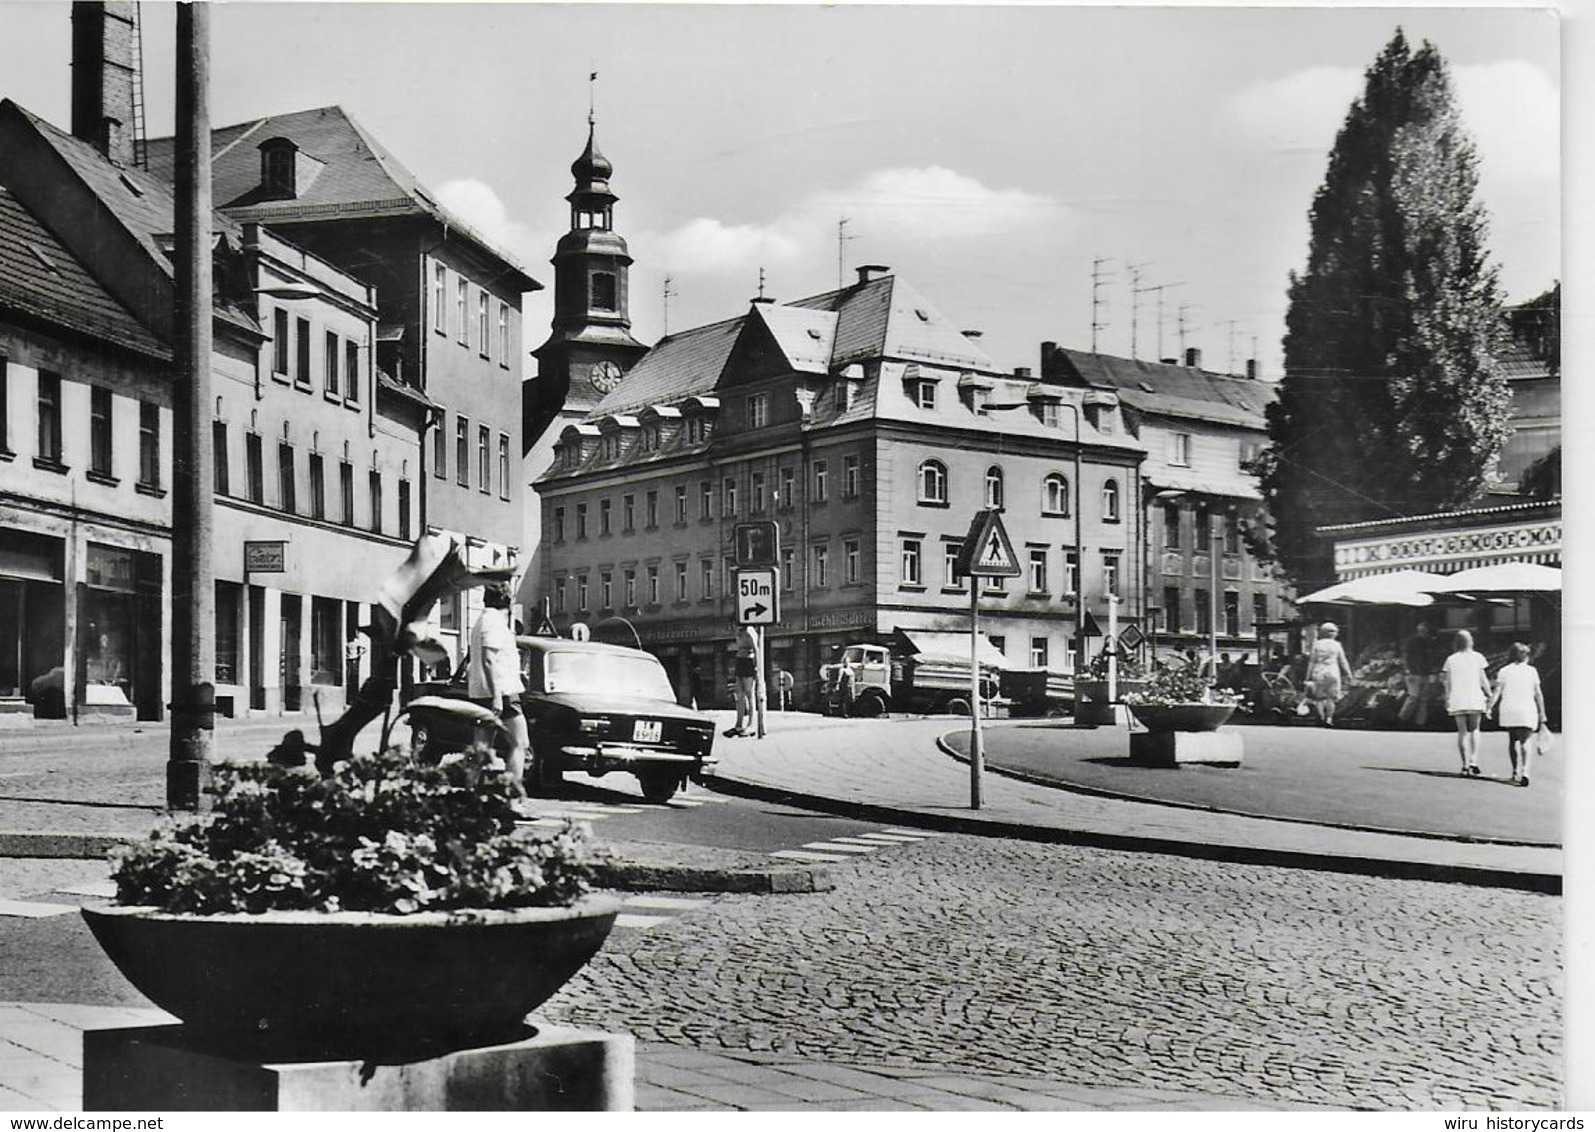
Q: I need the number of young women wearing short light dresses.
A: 2